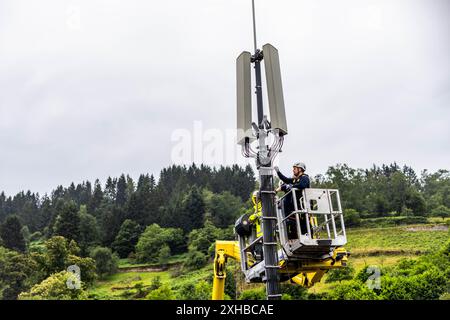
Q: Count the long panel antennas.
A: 2